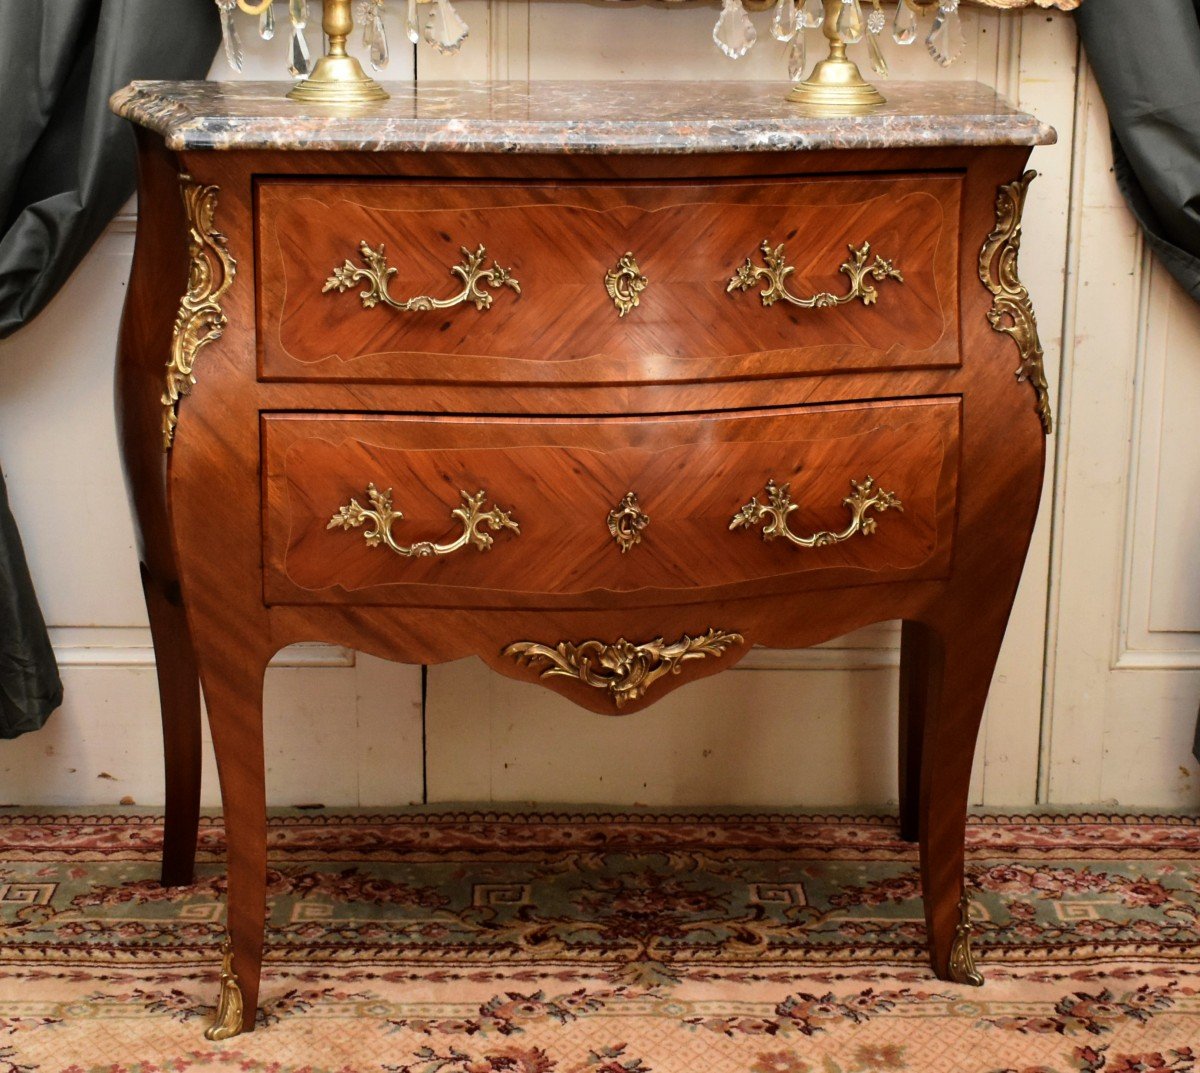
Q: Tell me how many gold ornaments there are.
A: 11